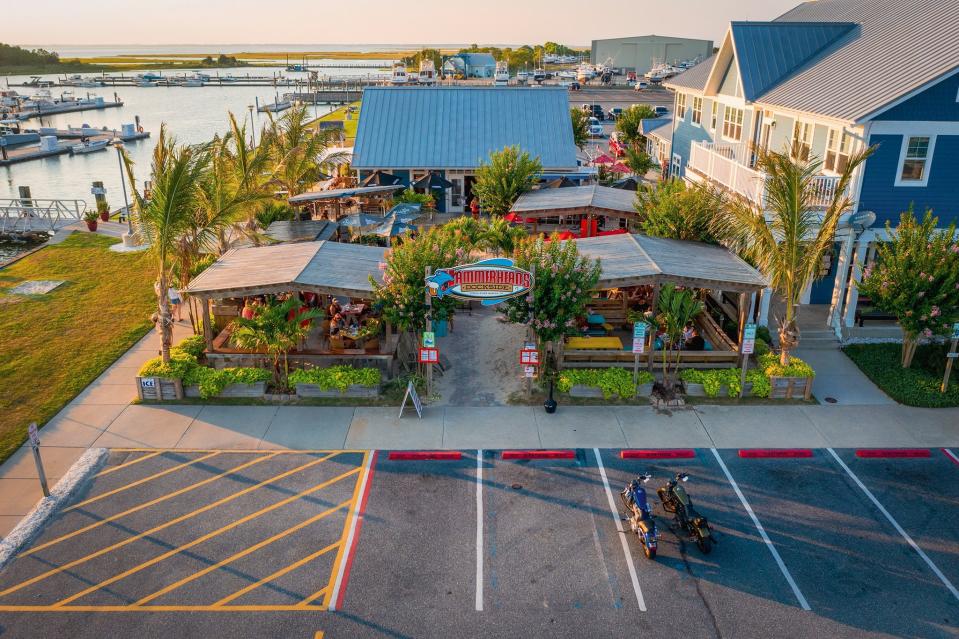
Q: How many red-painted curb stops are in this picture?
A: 5